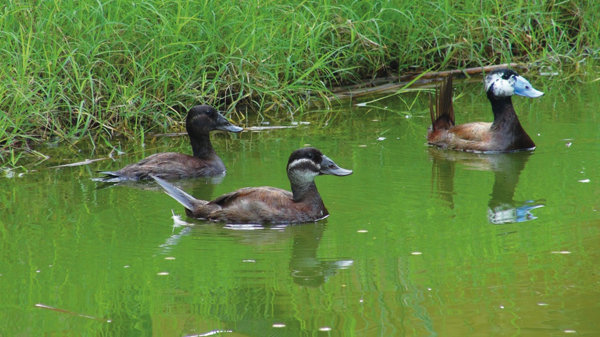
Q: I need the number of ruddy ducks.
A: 3